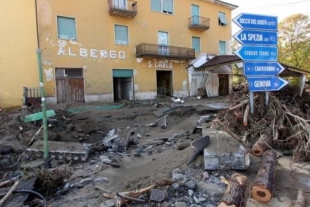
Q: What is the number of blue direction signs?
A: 5